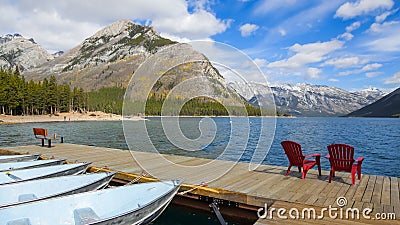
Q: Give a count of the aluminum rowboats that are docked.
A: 5